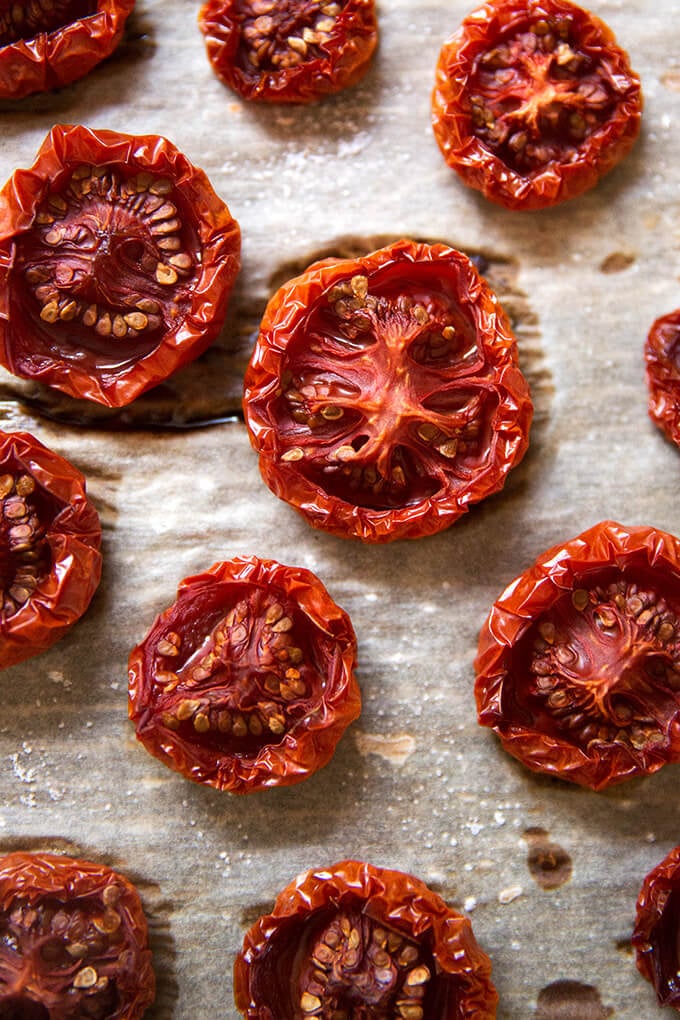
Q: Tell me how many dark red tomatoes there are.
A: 12